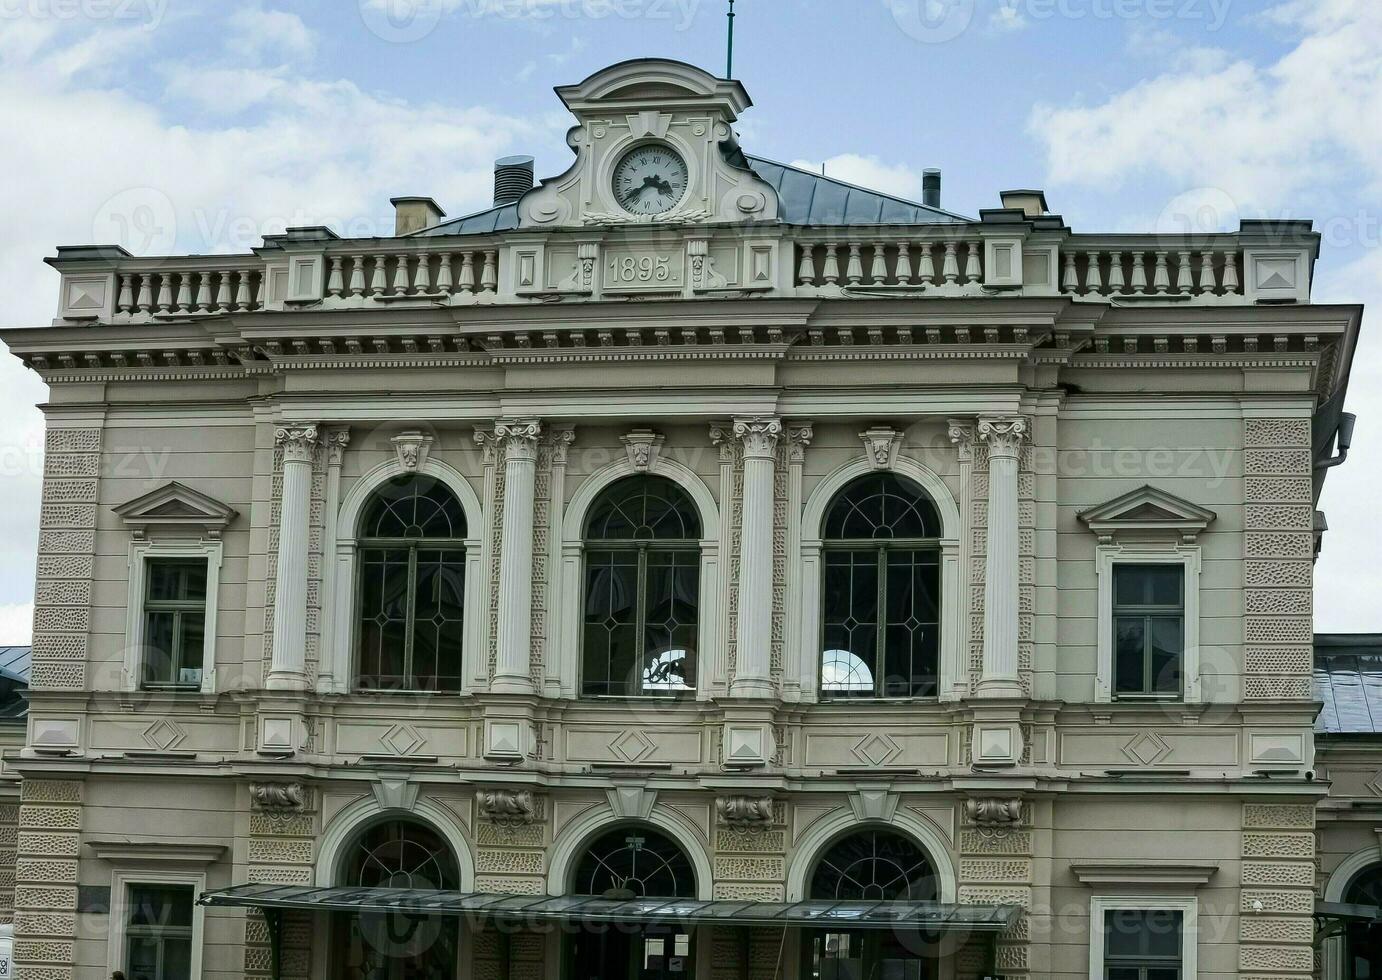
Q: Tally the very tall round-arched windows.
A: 3